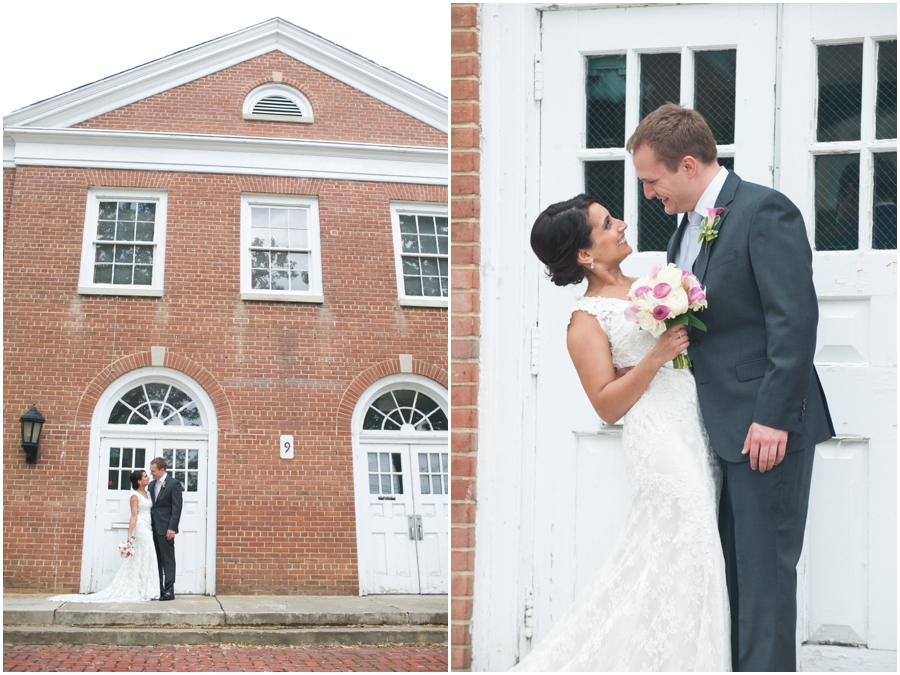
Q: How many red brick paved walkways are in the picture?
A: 1